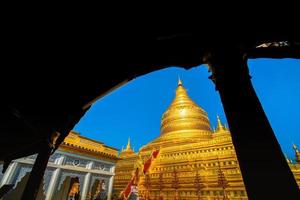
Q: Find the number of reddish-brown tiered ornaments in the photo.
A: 5